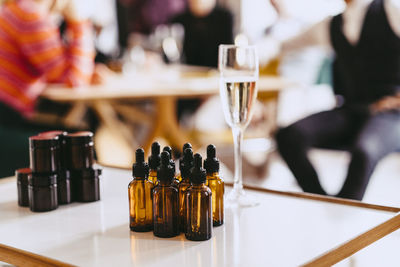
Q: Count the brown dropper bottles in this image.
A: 8